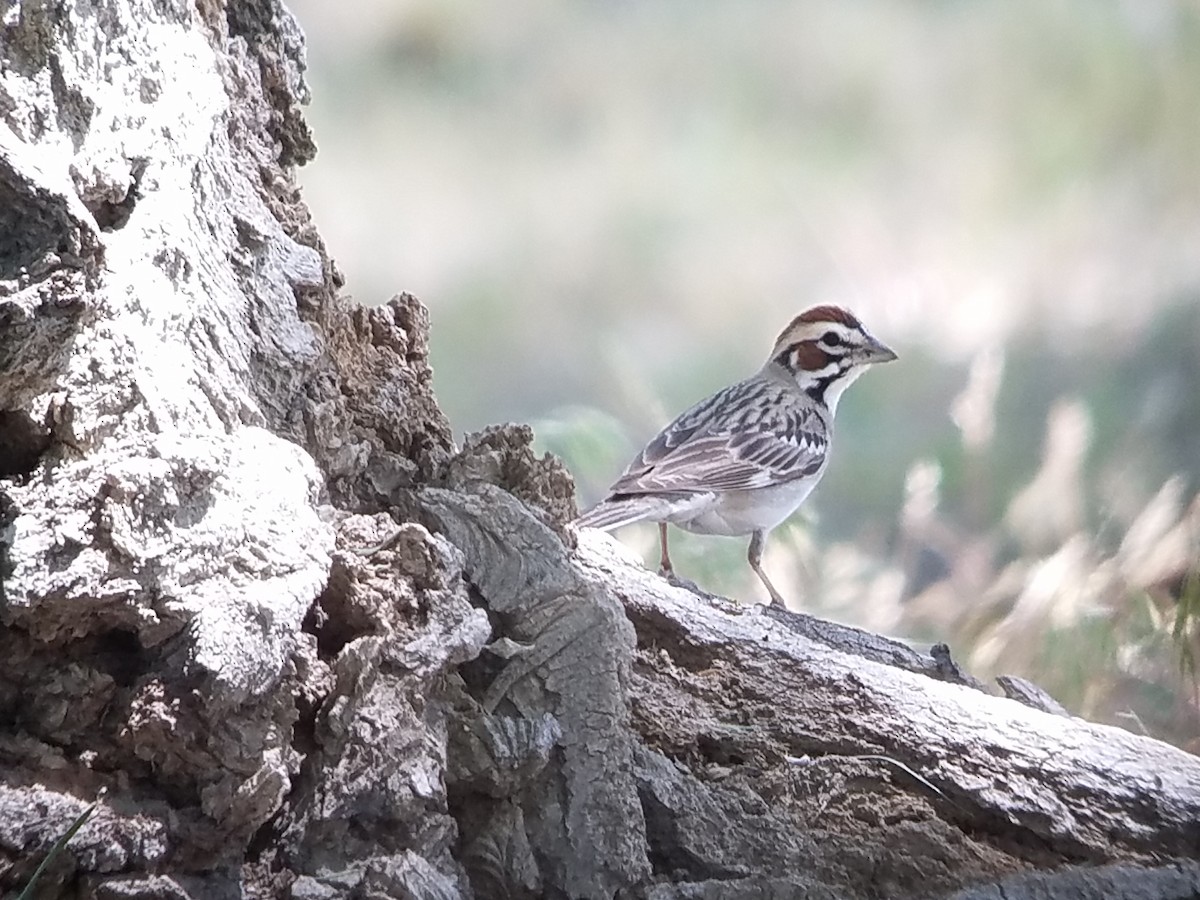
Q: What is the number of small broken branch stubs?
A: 2